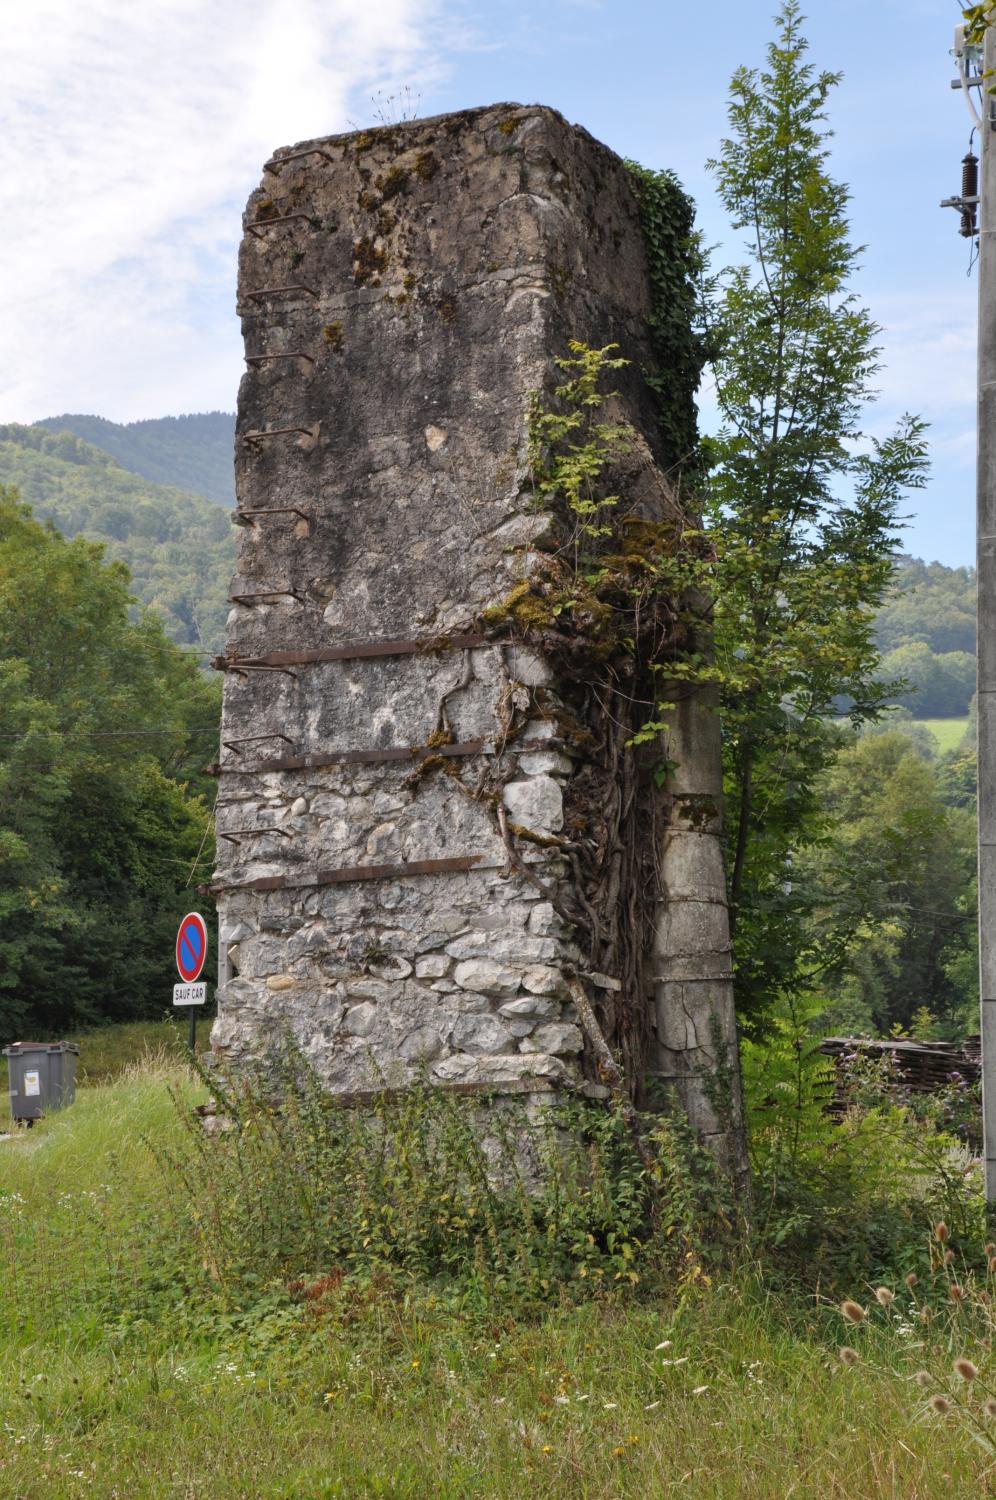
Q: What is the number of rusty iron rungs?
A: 10